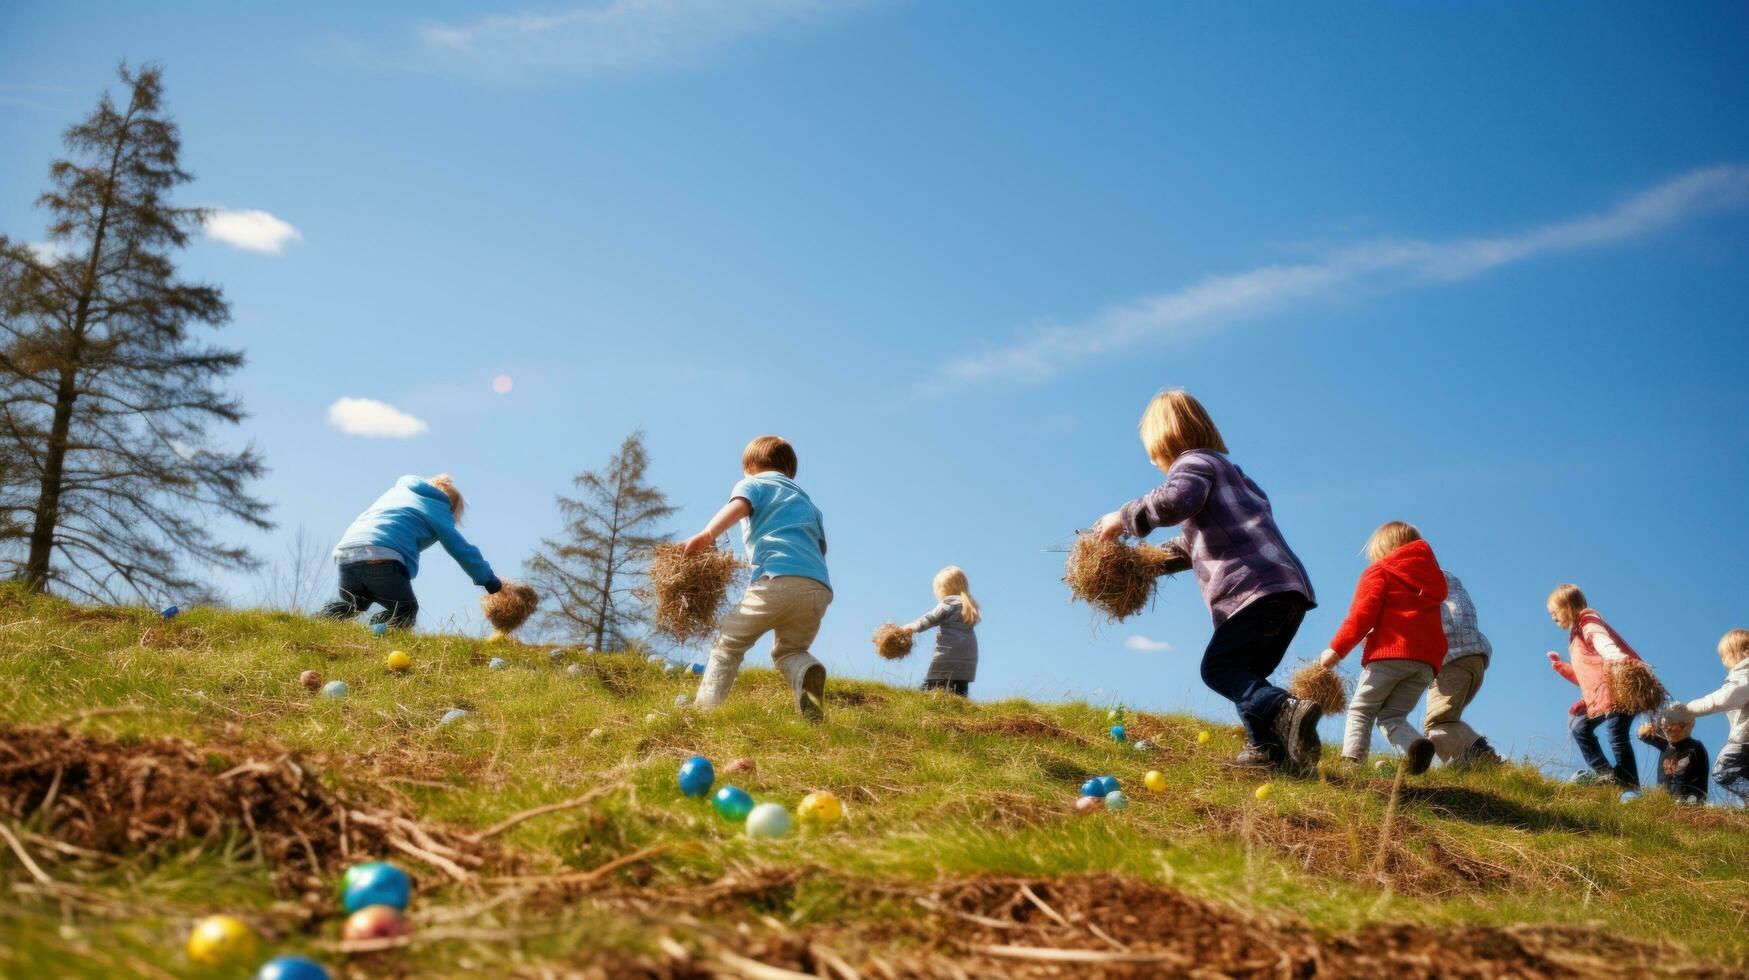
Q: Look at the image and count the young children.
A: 9